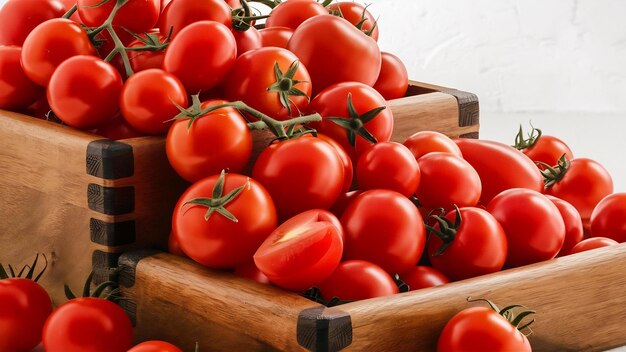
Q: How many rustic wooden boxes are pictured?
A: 2